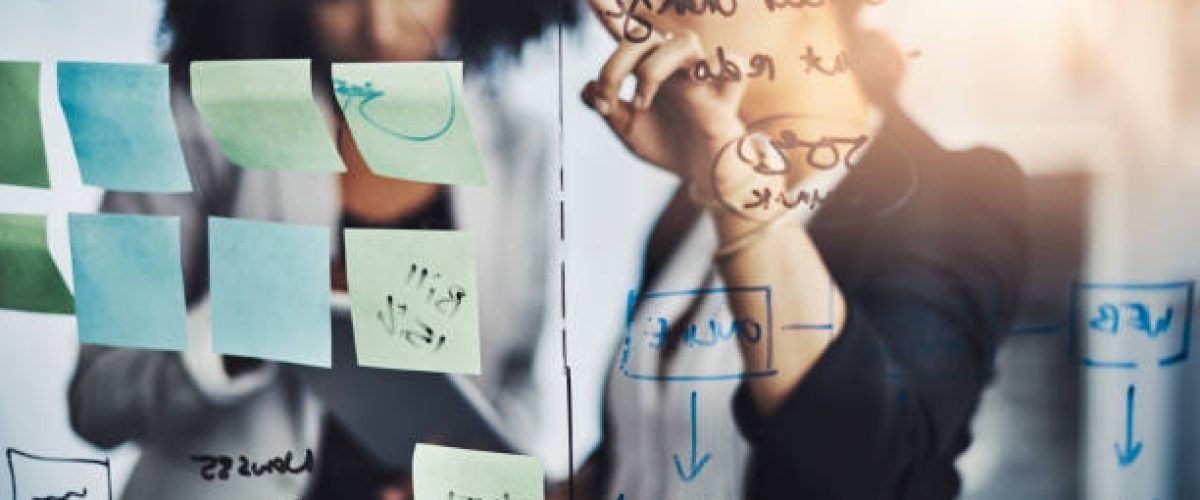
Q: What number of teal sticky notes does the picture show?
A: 3